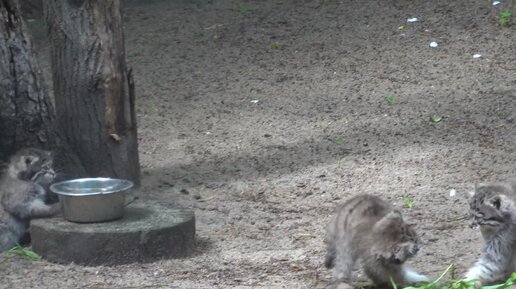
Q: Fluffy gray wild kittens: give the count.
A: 3